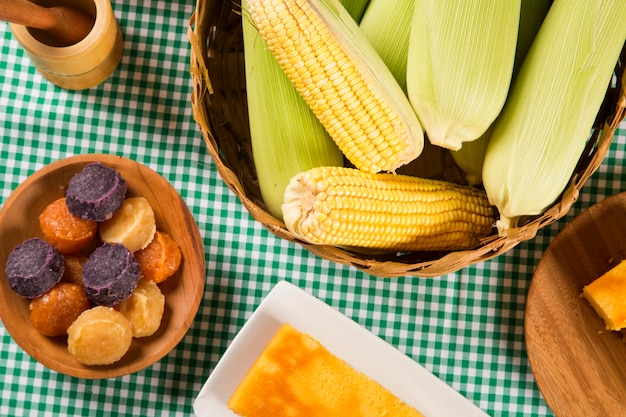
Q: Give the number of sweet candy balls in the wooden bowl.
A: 10